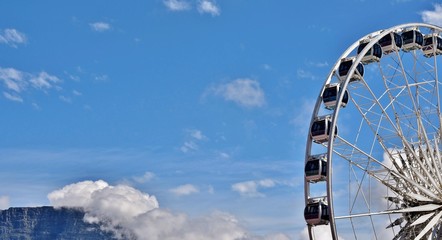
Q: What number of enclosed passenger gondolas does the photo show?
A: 9